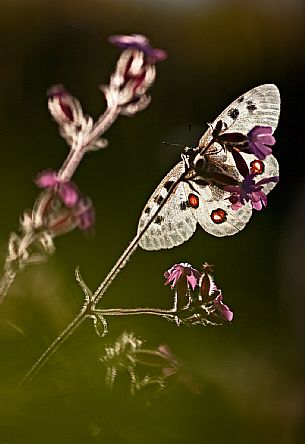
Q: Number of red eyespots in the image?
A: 3